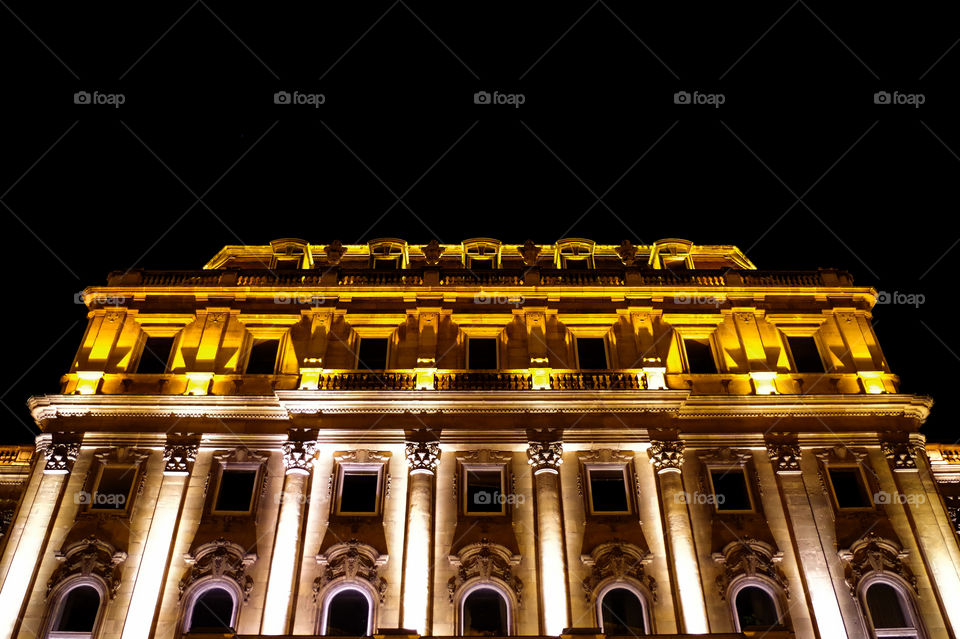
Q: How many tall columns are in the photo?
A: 8